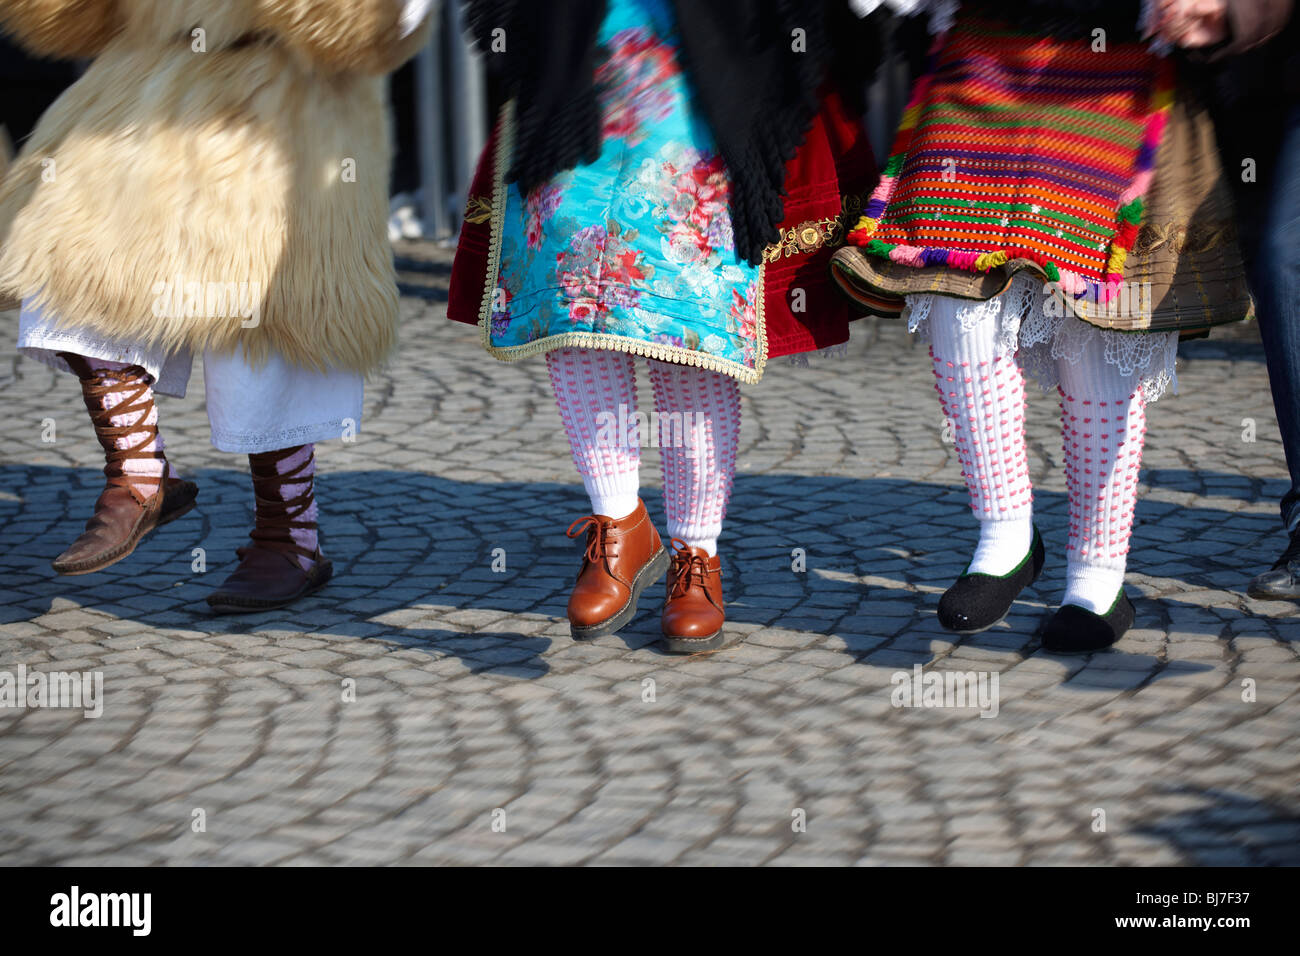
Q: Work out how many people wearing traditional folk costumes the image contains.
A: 3